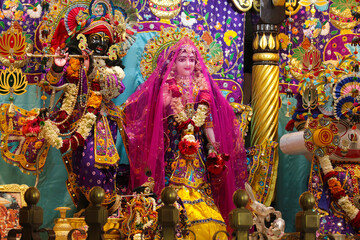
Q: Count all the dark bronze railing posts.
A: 5